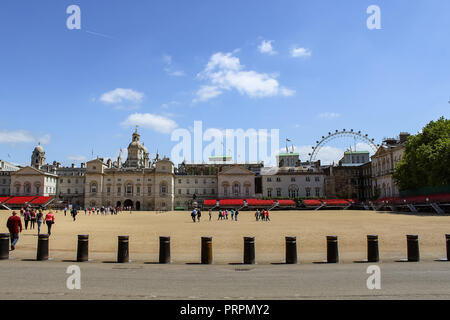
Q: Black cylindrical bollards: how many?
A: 12